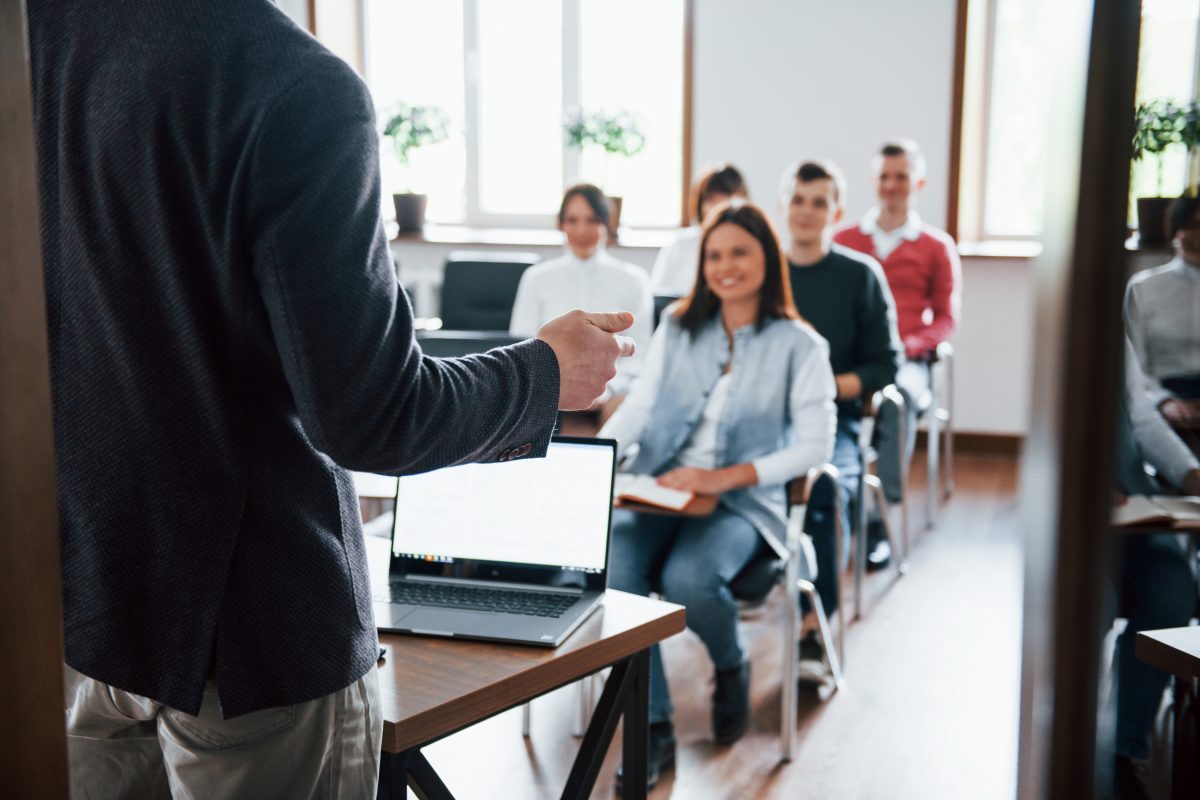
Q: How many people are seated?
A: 5